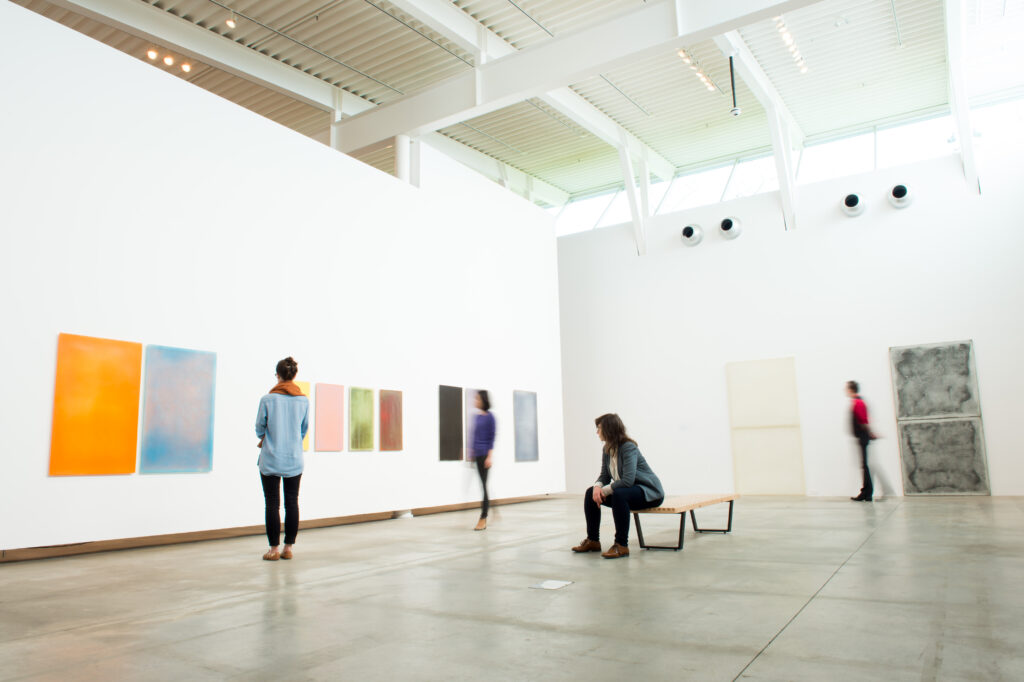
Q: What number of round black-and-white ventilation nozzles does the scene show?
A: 4